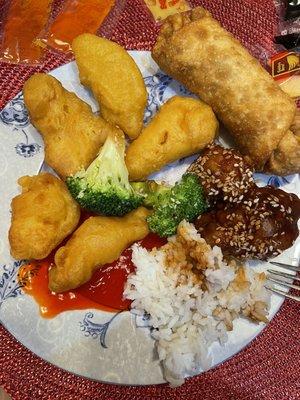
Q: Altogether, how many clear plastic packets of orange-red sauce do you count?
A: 2